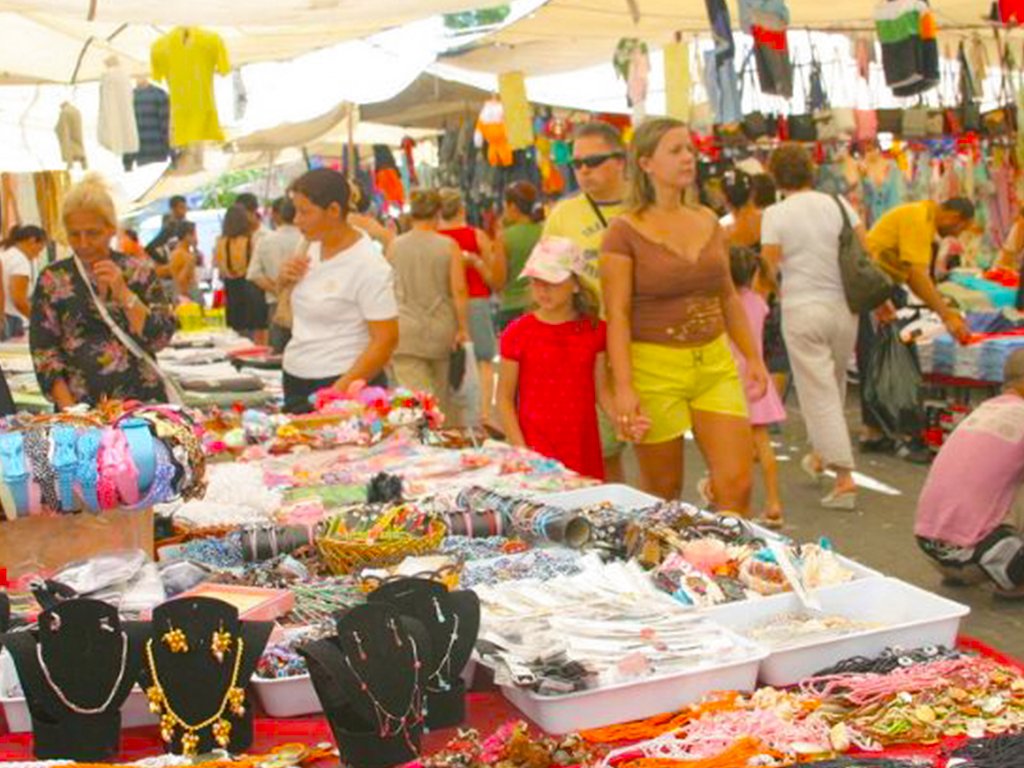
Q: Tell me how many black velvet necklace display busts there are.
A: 4